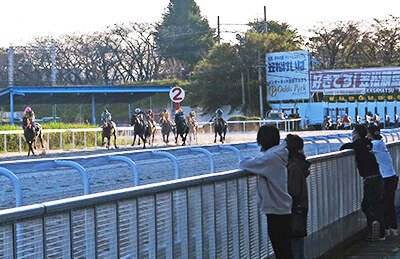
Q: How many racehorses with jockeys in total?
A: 8